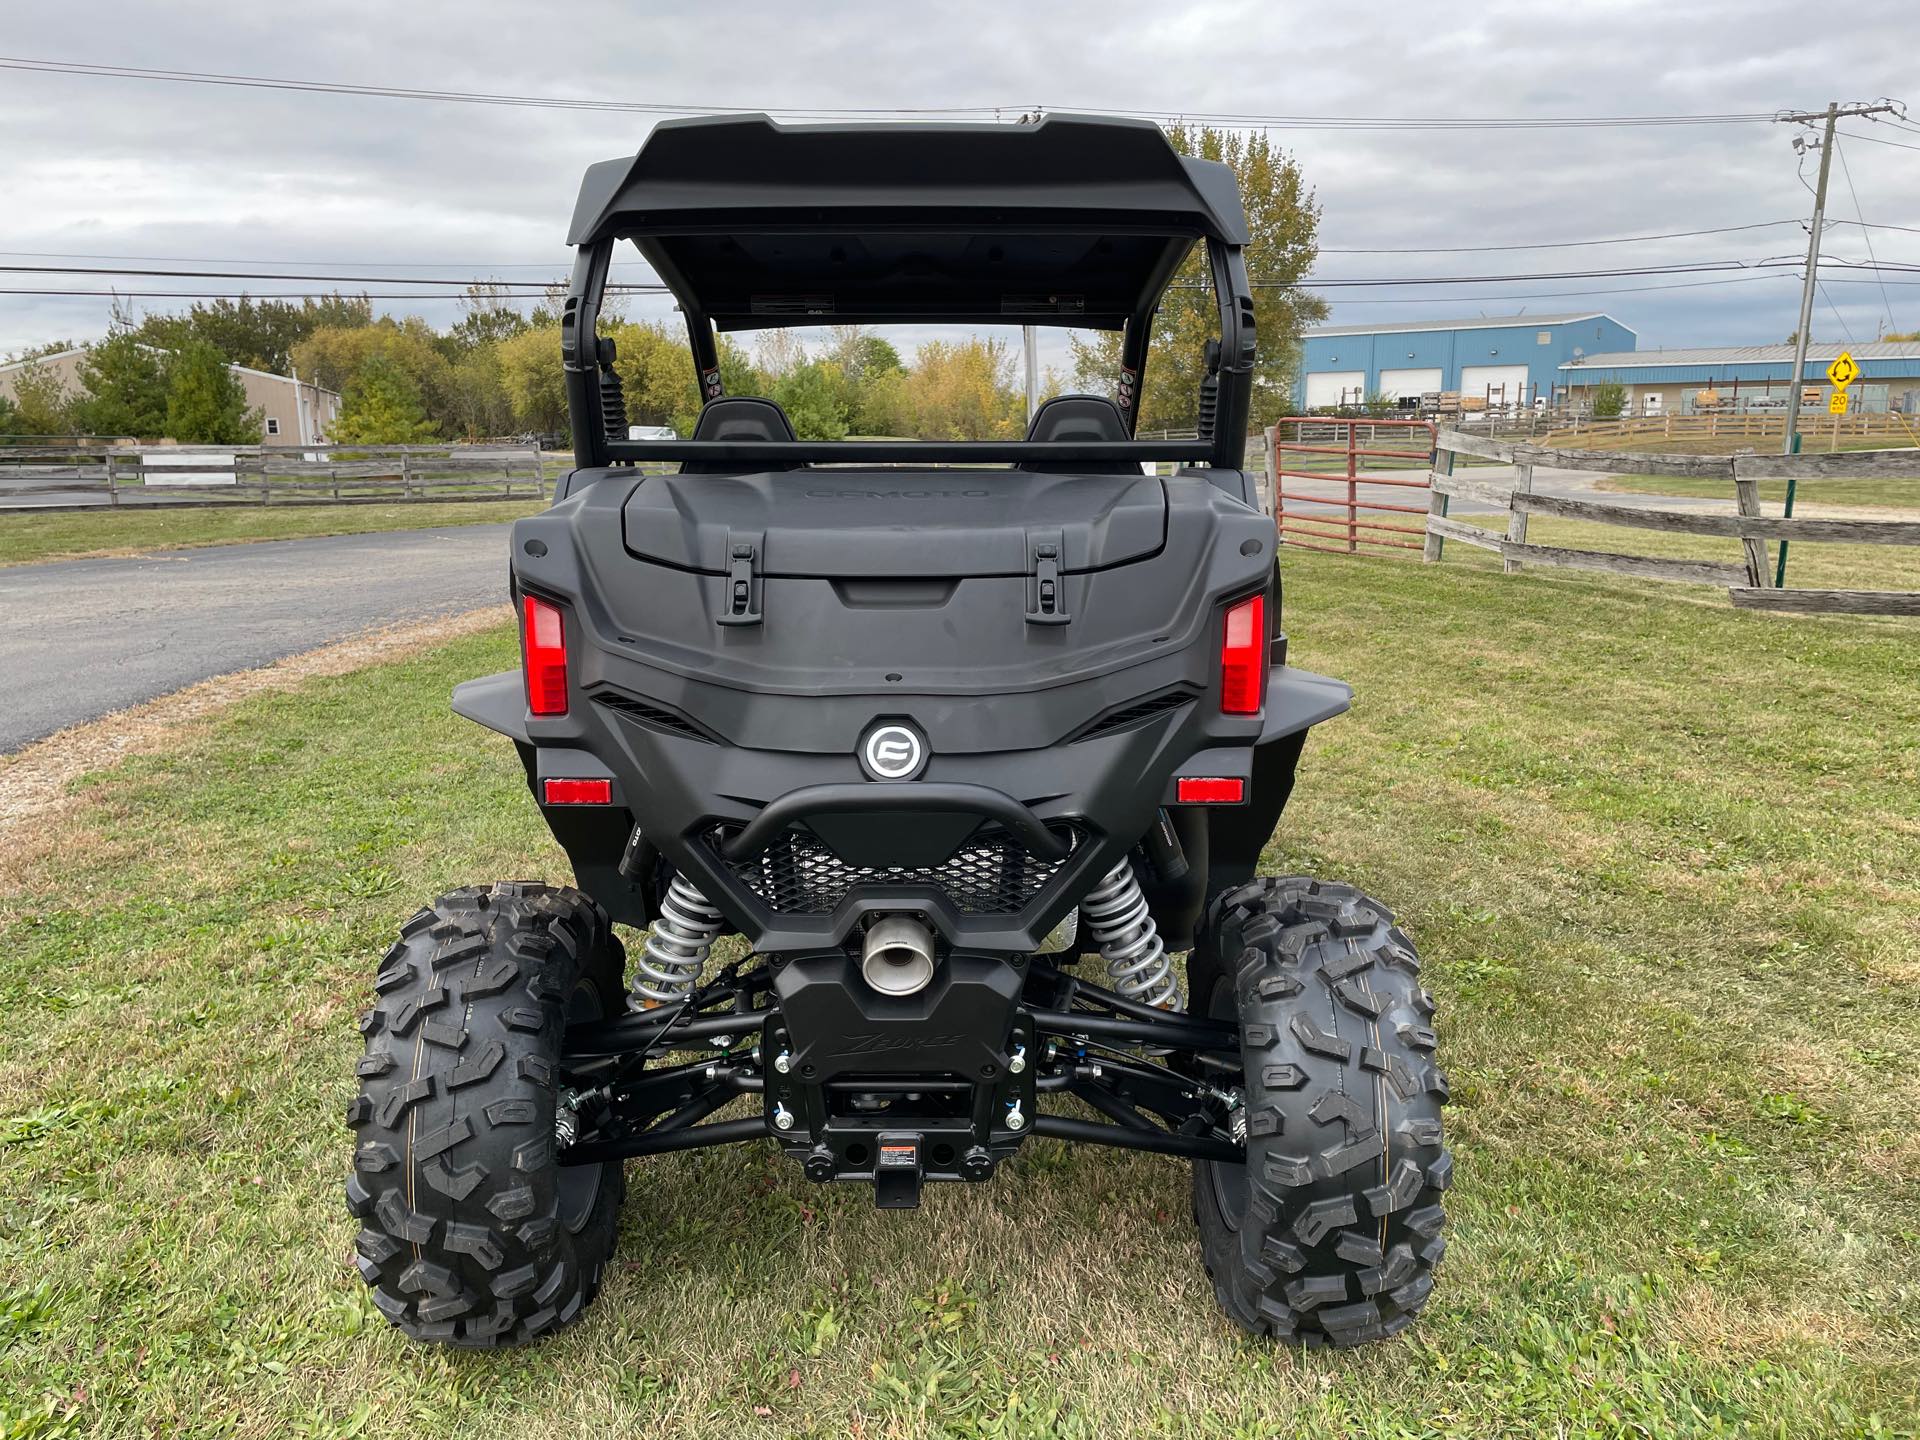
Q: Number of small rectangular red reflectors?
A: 2